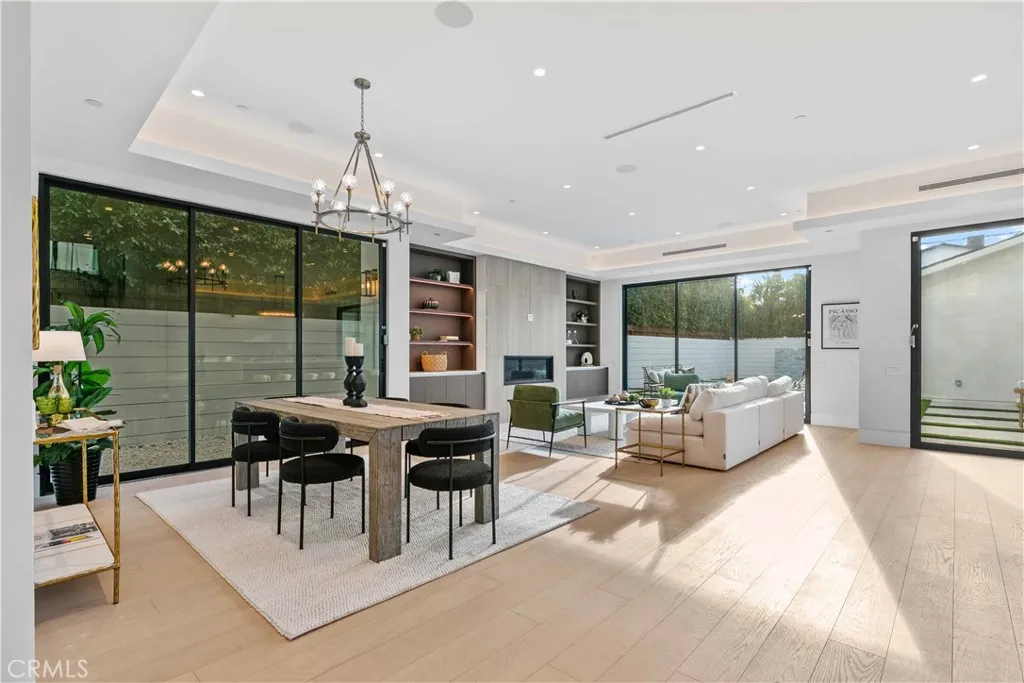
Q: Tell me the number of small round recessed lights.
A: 14